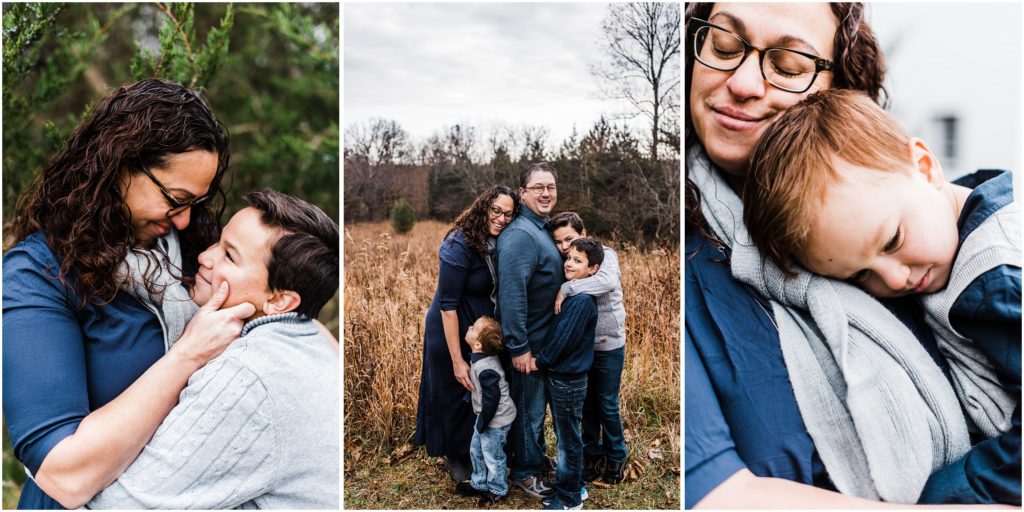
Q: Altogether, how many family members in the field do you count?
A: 5